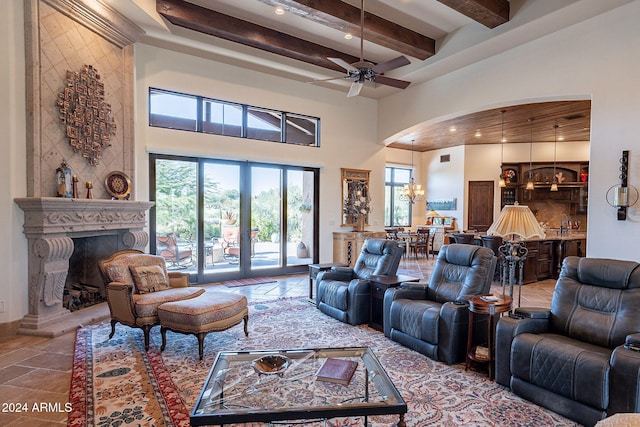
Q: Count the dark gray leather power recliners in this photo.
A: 3